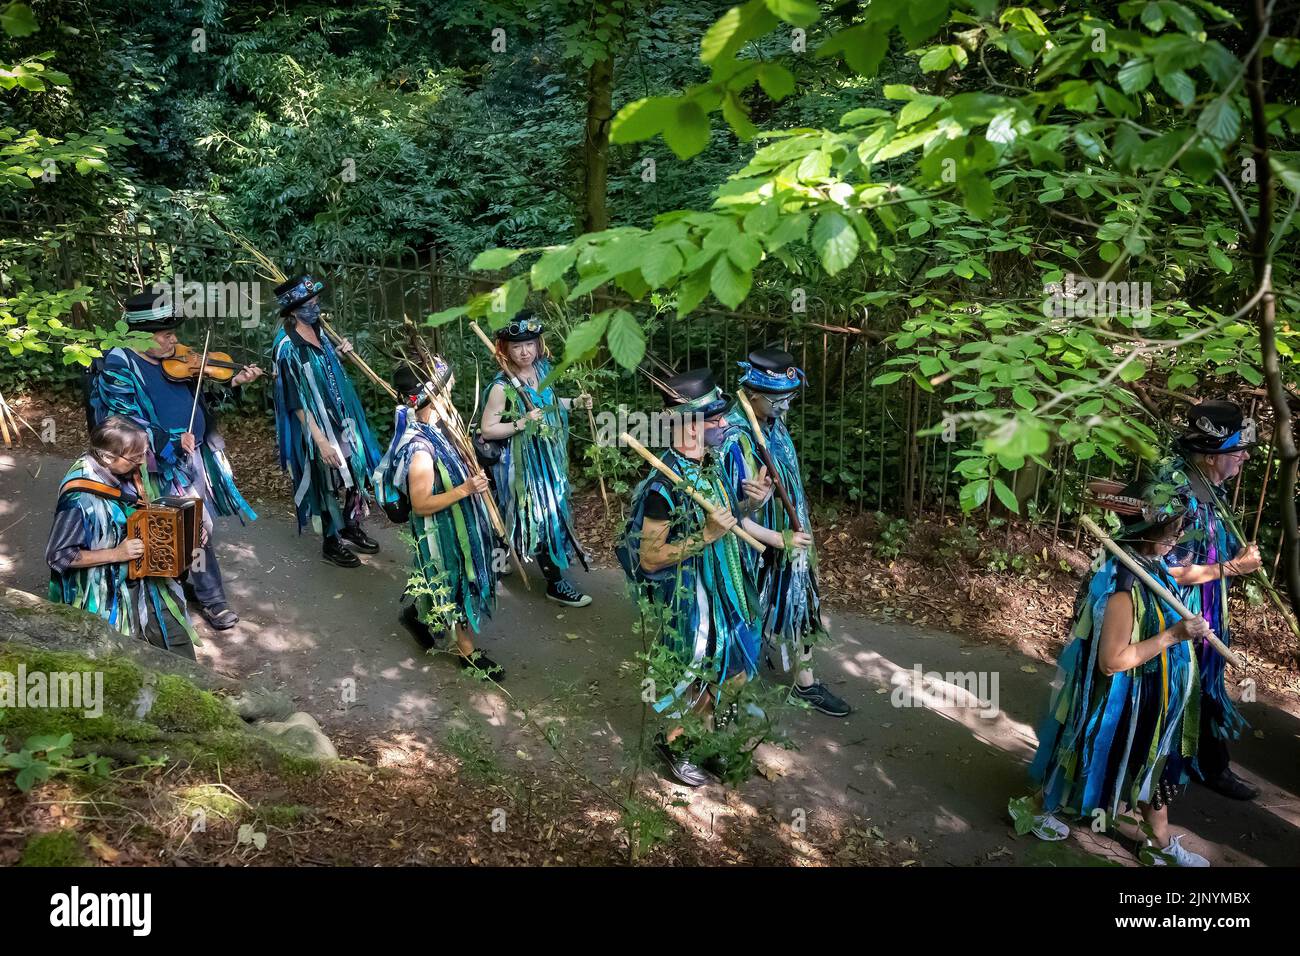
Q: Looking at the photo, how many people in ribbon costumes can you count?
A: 9